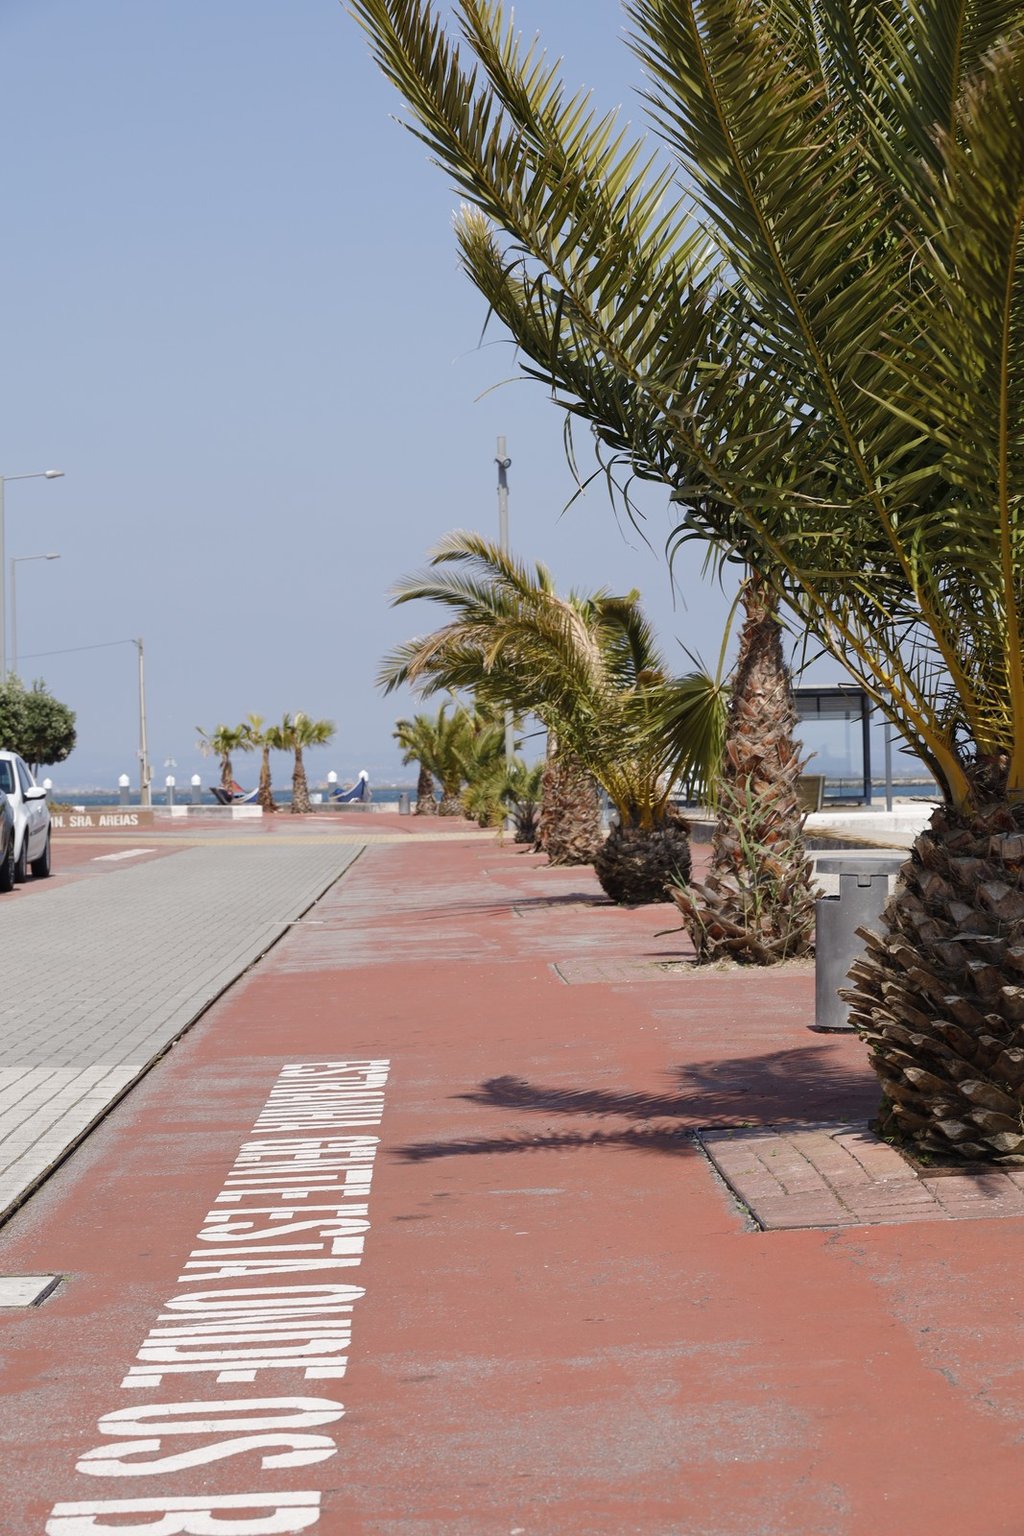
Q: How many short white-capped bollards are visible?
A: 6